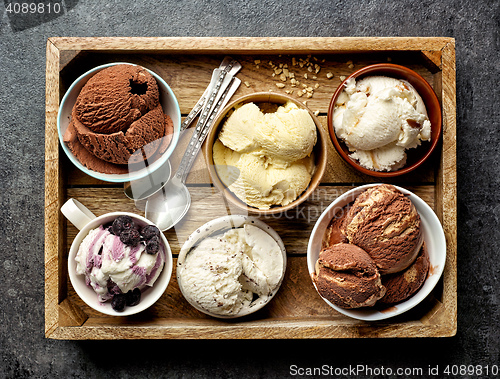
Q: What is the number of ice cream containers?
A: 6